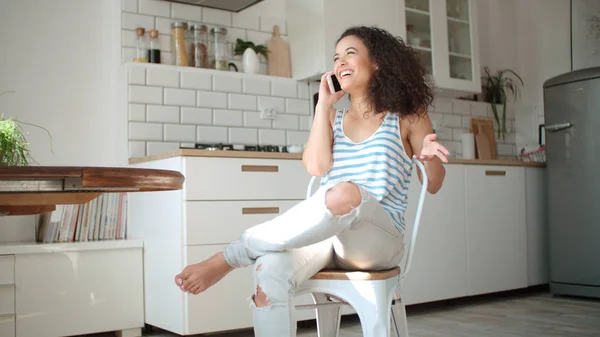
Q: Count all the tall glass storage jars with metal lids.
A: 3